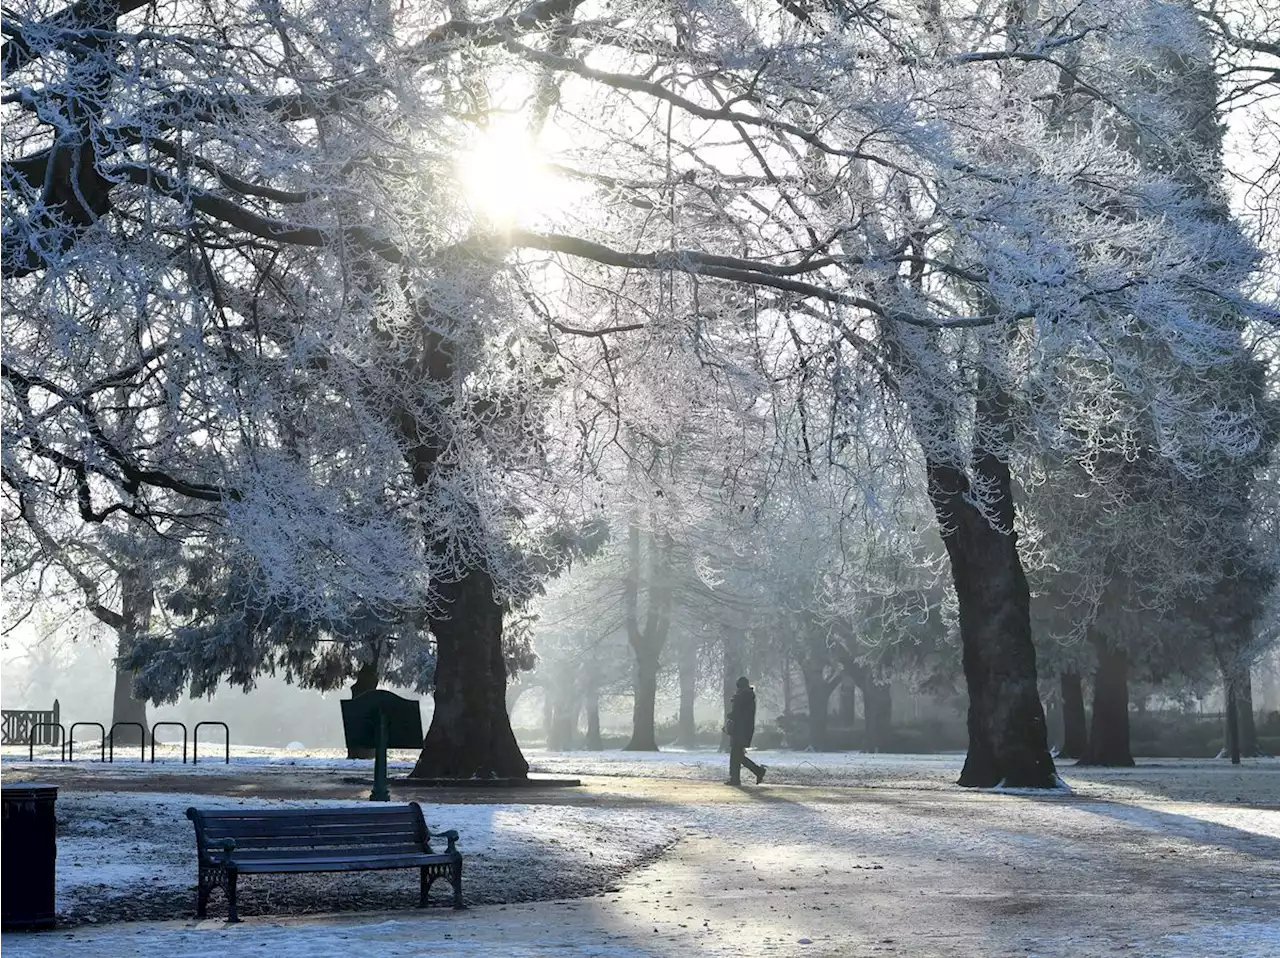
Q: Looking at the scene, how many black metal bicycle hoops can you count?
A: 5